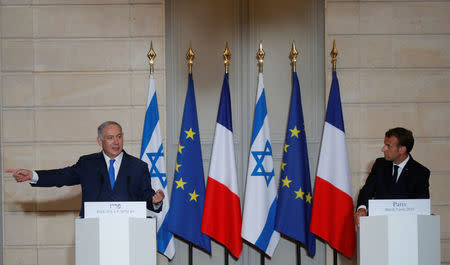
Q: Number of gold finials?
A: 6